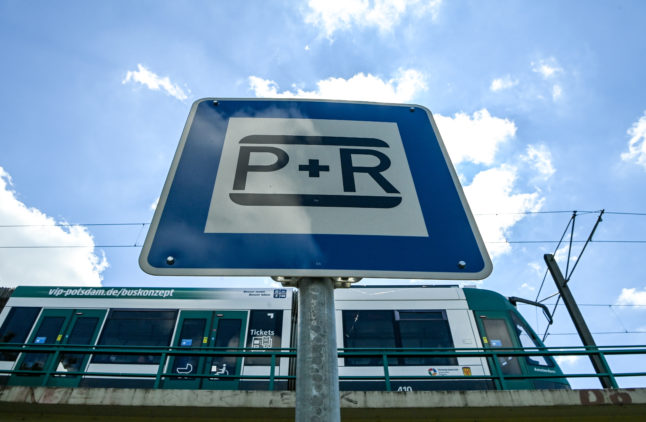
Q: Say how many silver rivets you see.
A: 4